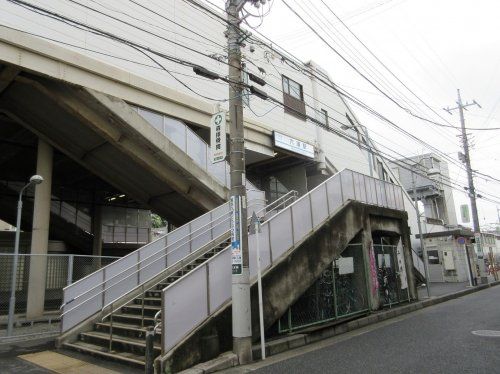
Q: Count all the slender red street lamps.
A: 0